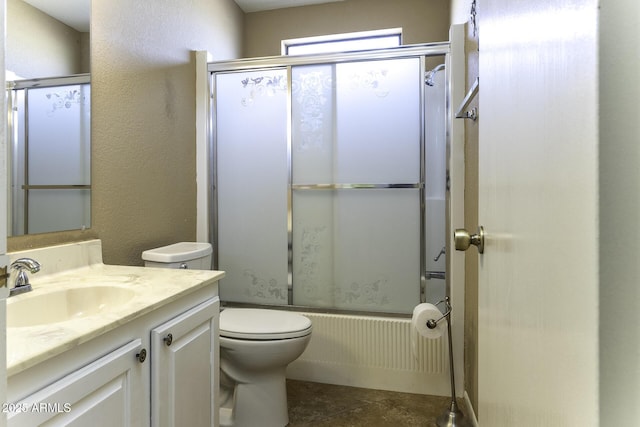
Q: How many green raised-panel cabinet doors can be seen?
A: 0